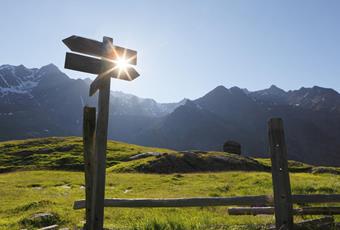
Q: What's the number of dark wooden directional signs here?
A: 3